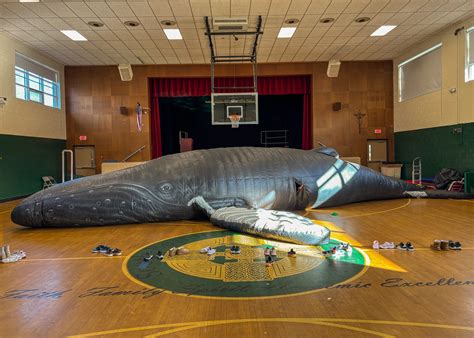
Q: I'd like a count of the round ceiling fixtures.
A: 6